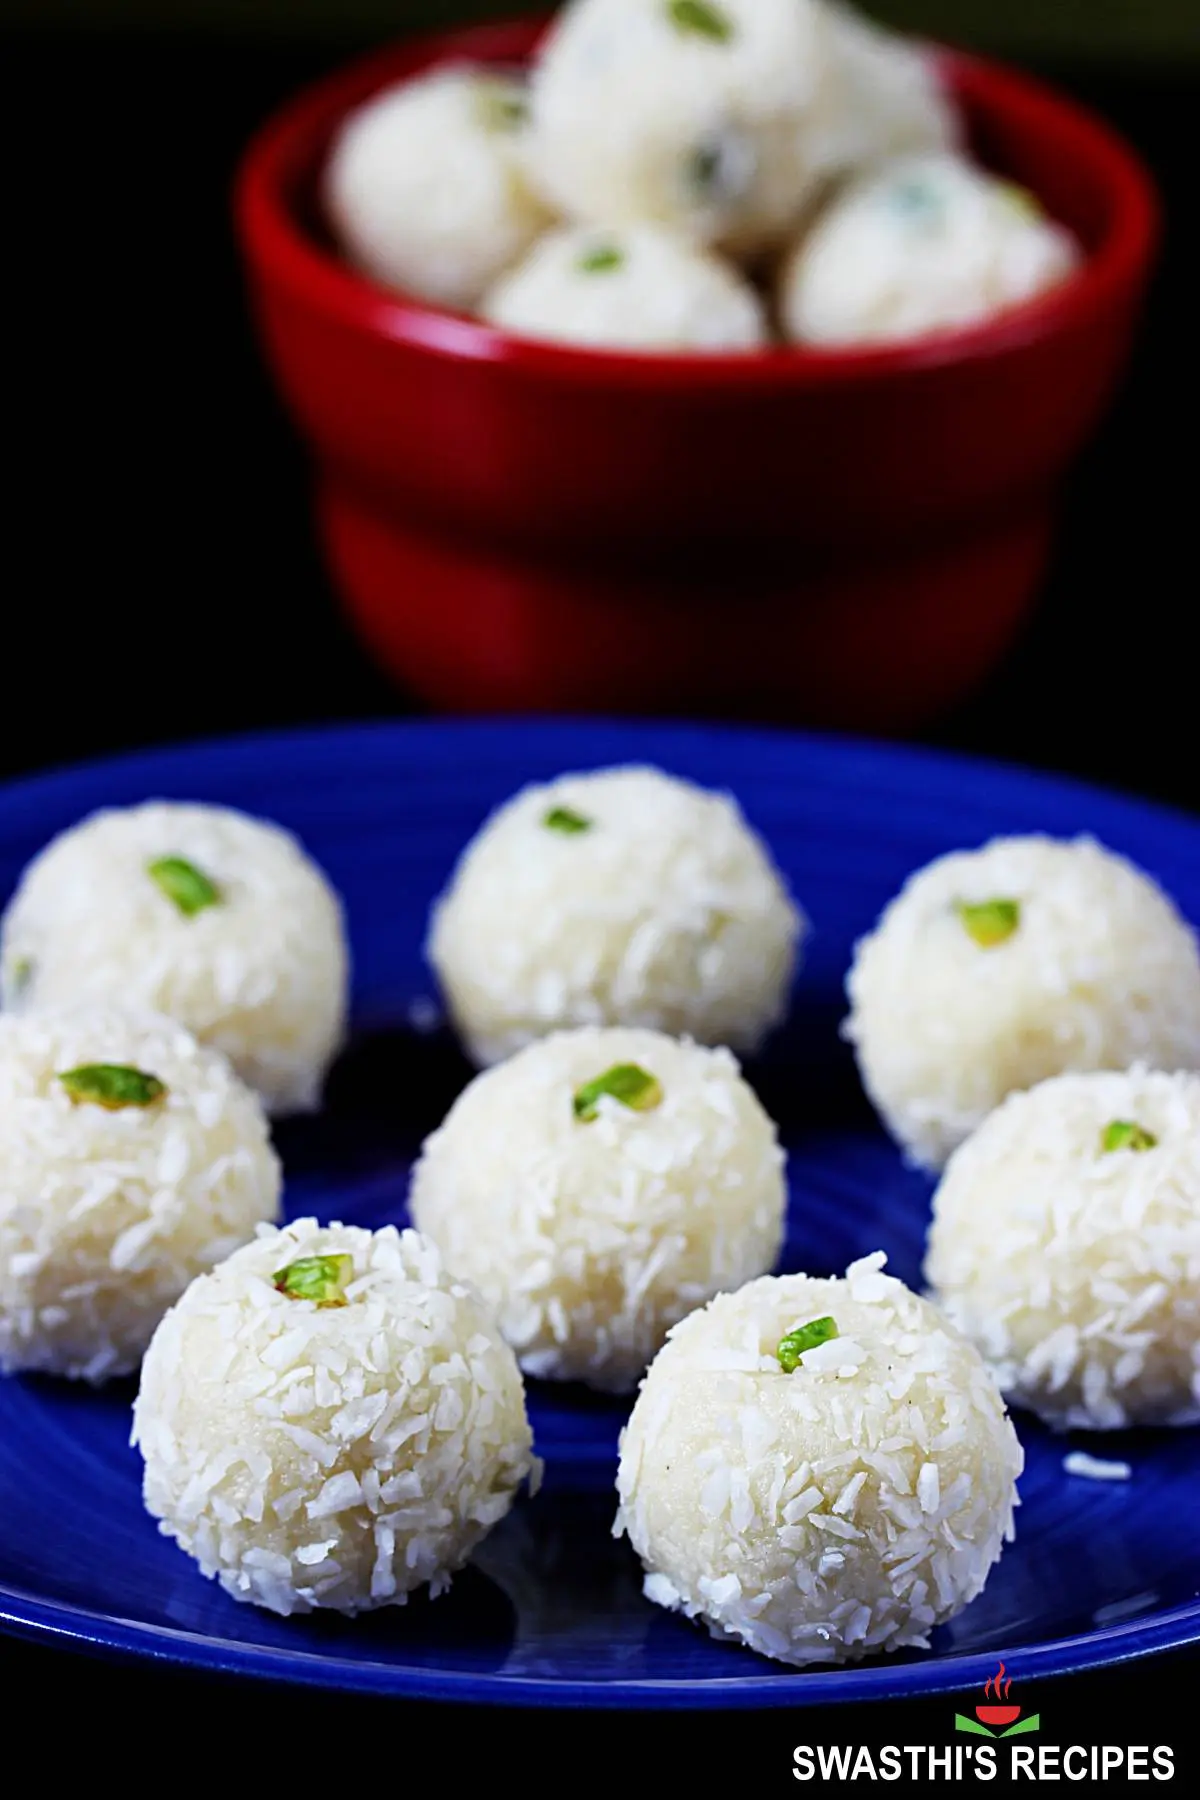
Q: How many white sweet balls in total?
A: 13